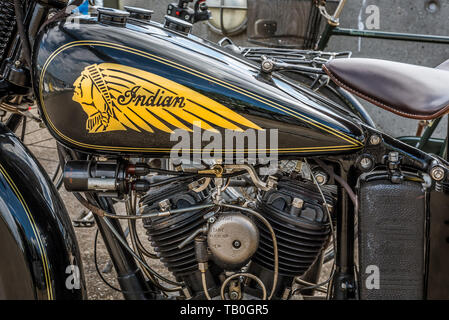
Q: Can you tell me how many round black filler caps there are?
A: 3